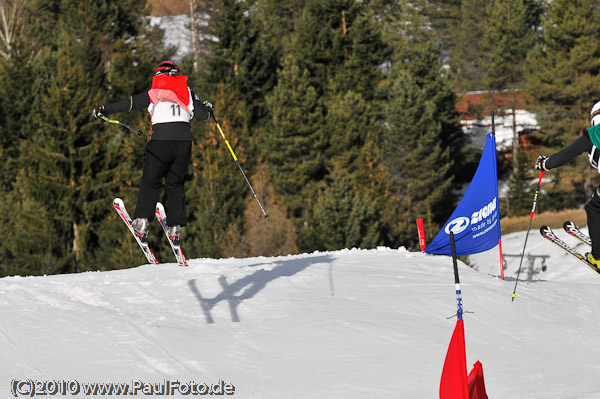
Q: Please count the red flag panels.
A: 2